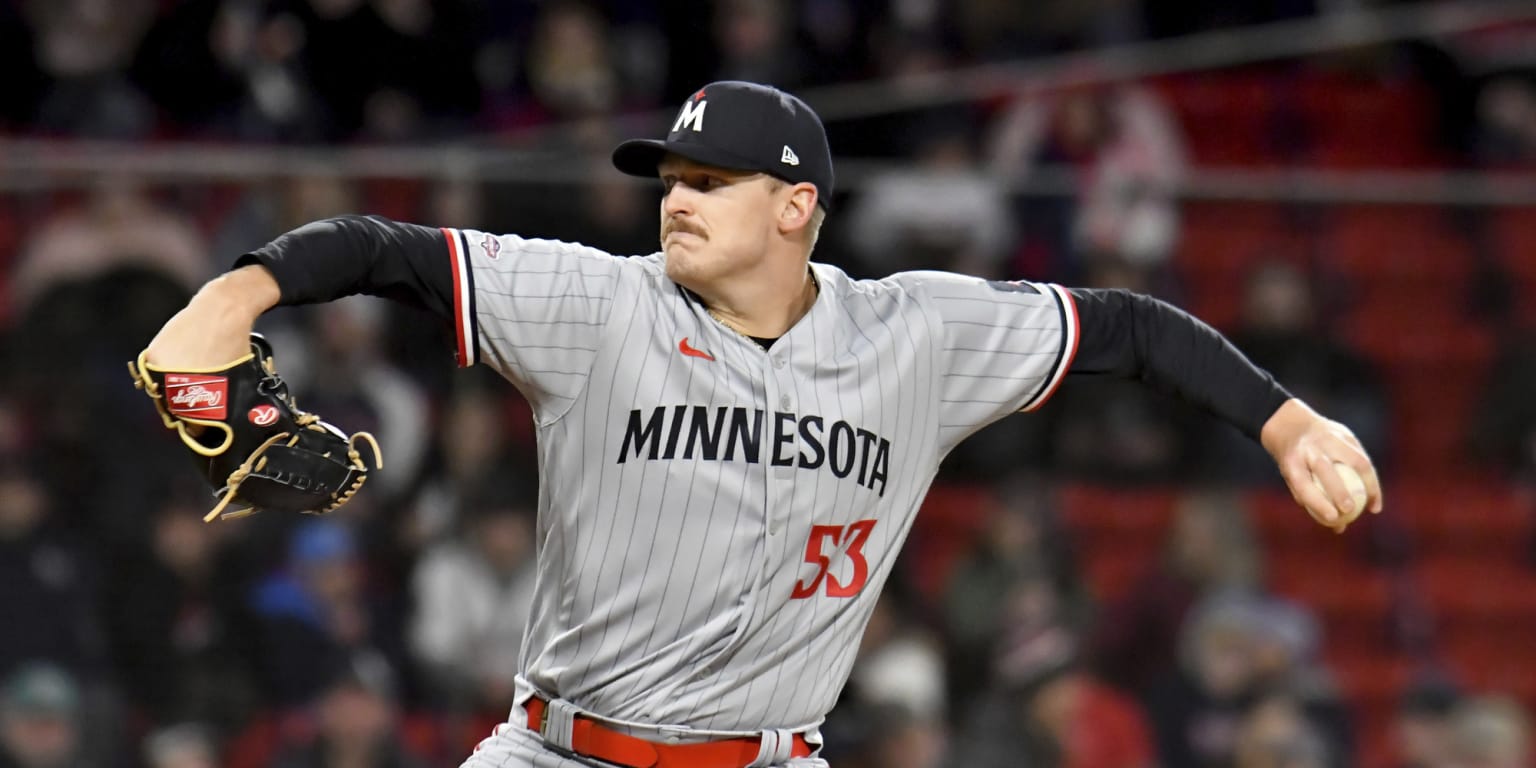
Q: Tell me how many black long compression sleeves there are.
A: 2